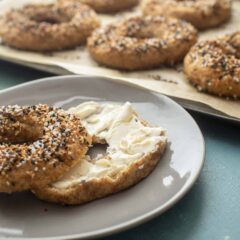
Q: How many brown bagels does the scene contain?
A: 6